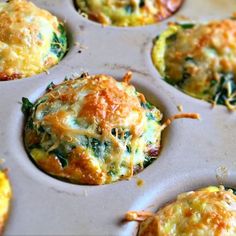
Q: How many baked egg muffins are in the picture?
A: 6